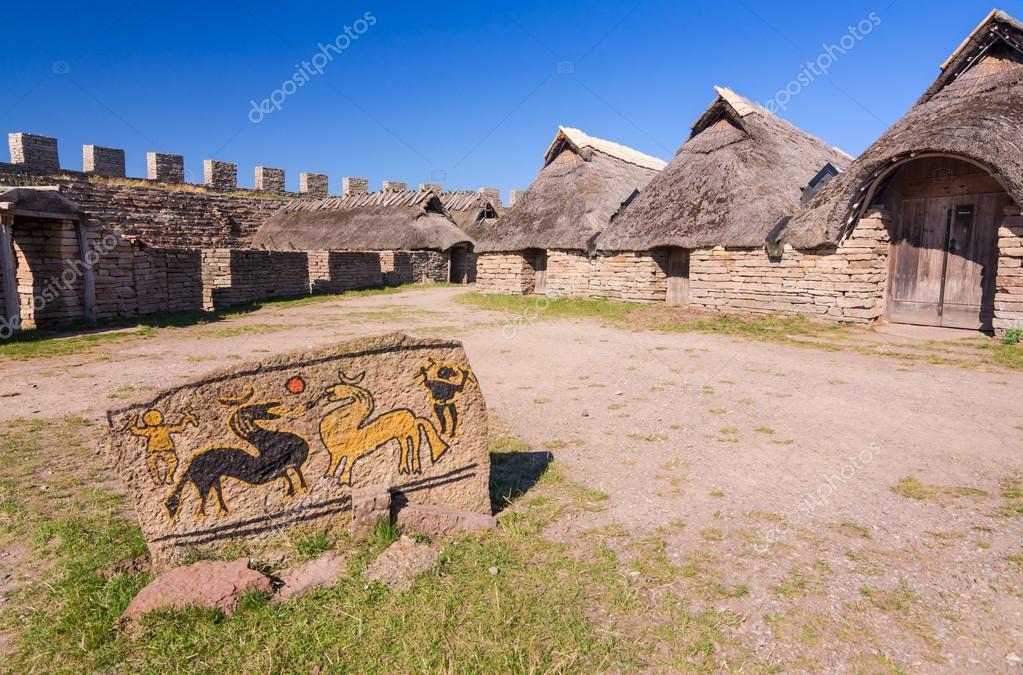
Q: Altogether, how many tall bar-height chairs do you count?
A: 0